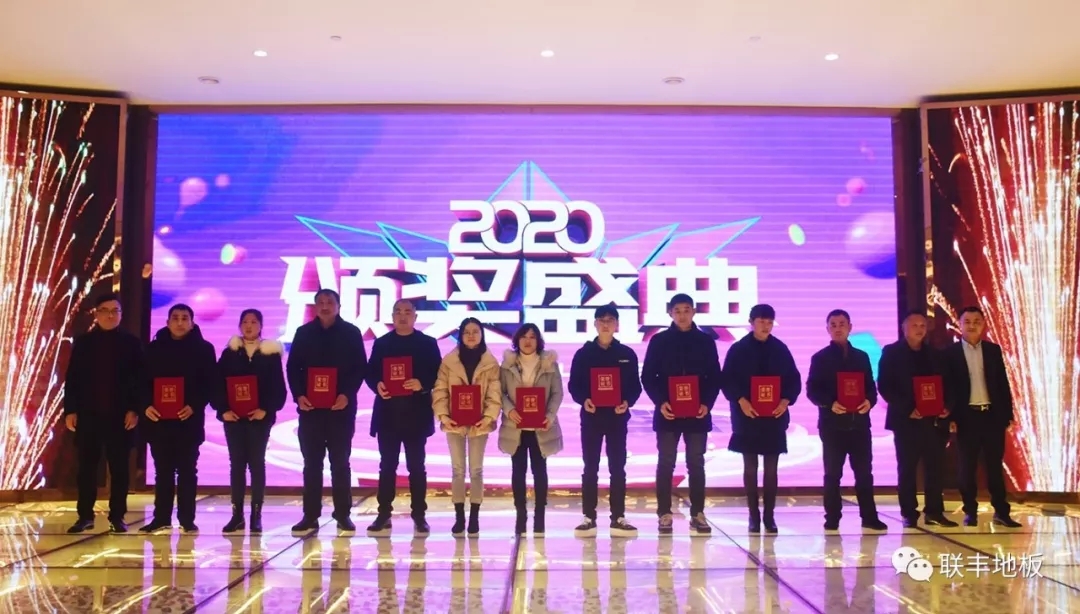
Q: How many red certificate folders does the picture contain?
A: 11